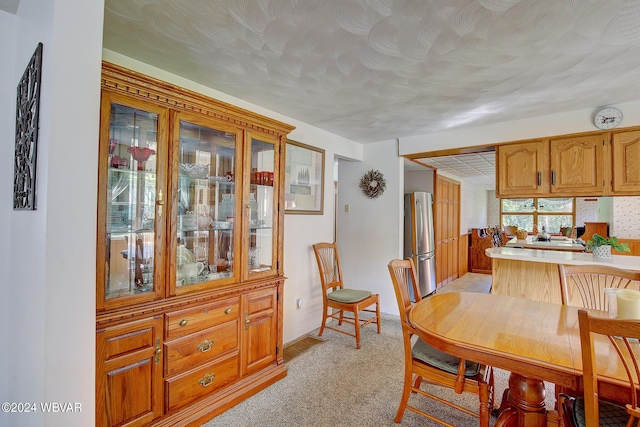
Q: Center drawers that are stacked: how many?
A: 3